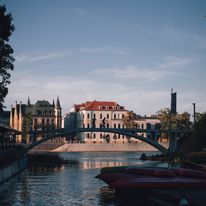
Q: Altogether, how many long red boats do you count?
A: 2